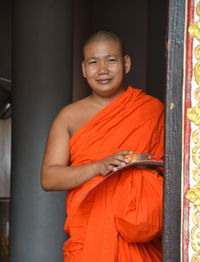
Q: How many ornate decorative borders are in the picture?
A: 1